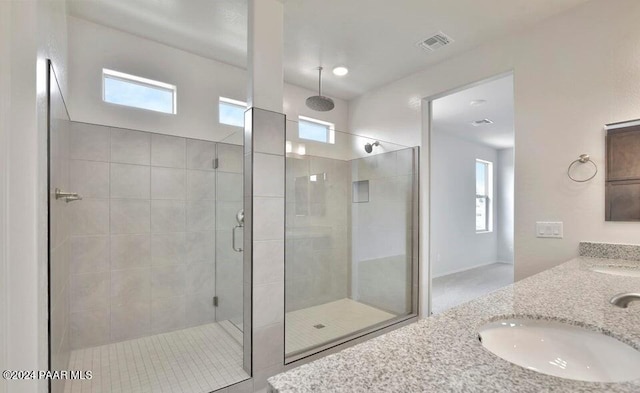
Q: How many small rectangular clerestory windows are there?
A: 3